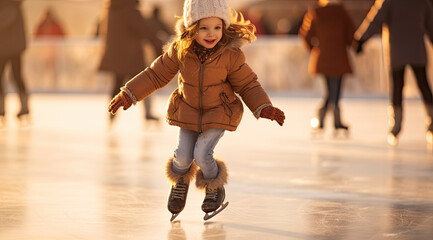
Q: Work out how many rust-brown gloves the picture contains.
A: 2